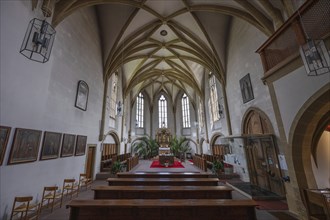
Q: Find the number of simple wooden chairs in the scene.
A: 4